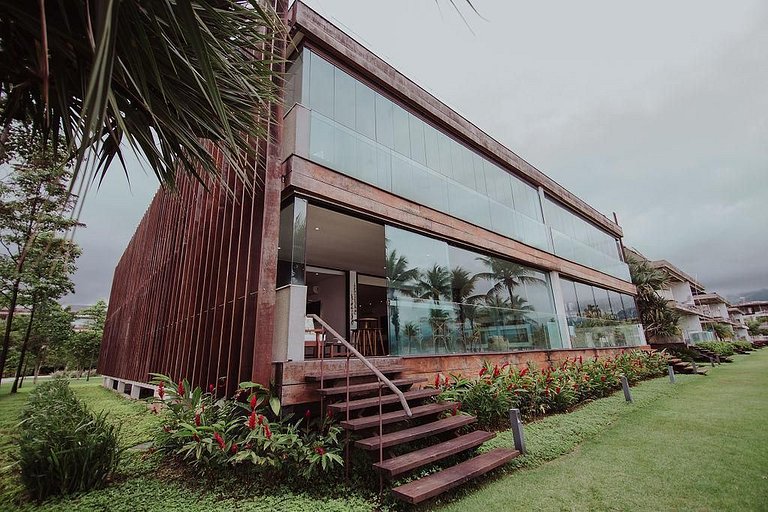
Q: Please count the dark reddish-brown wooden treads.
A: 7